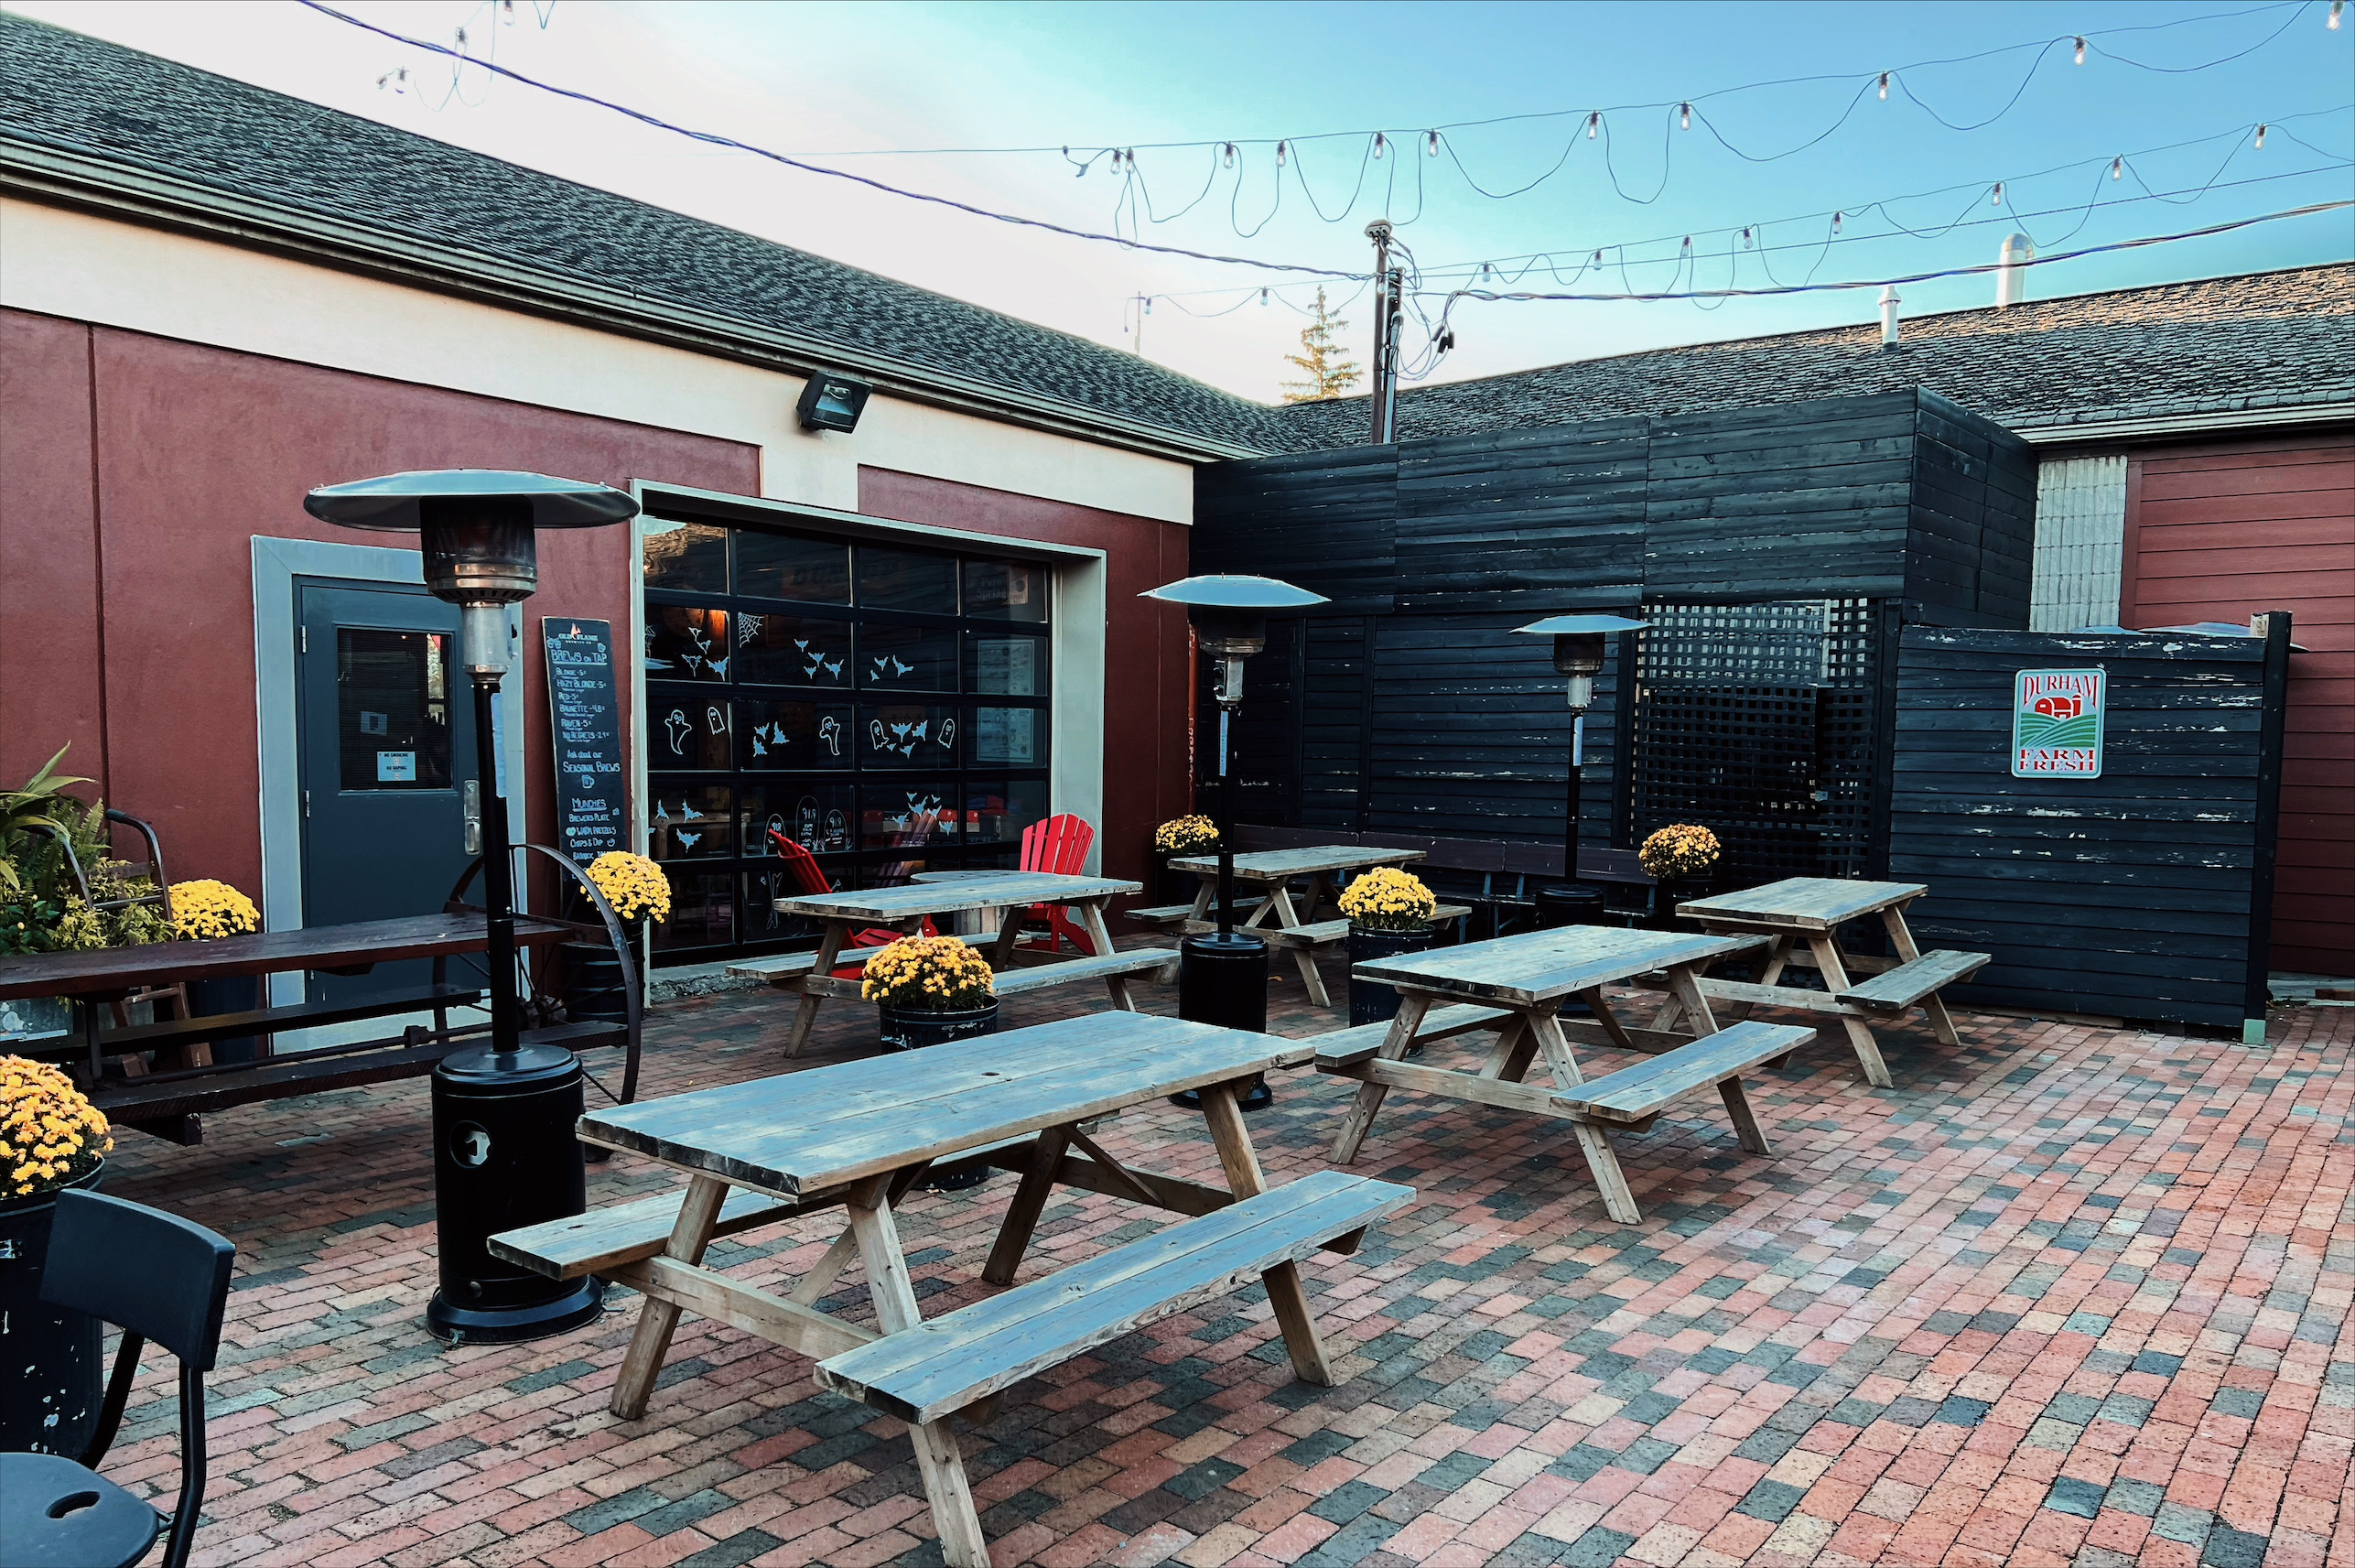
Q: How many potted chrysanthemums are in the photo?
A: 7